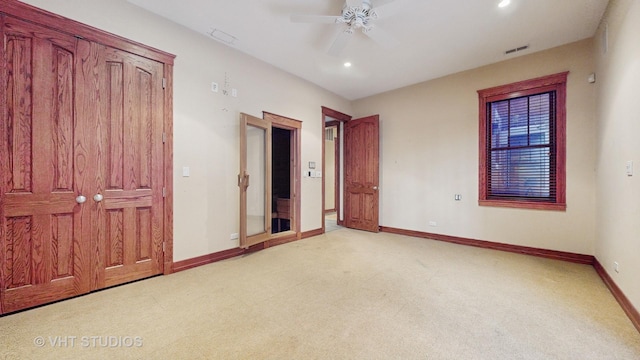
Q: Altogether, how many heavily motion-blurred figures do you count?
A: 0